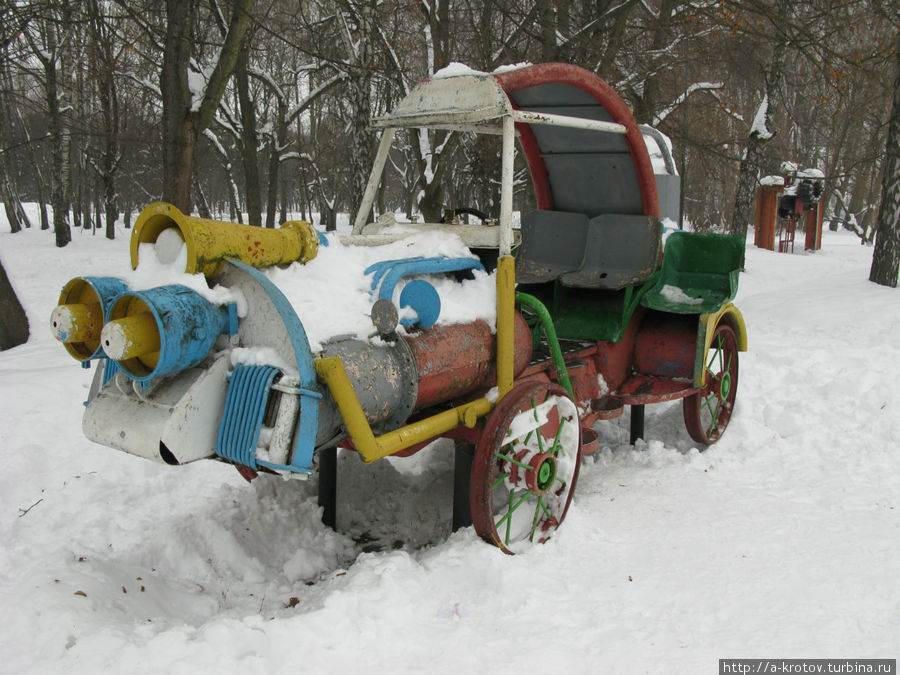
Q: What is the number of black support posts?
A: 3